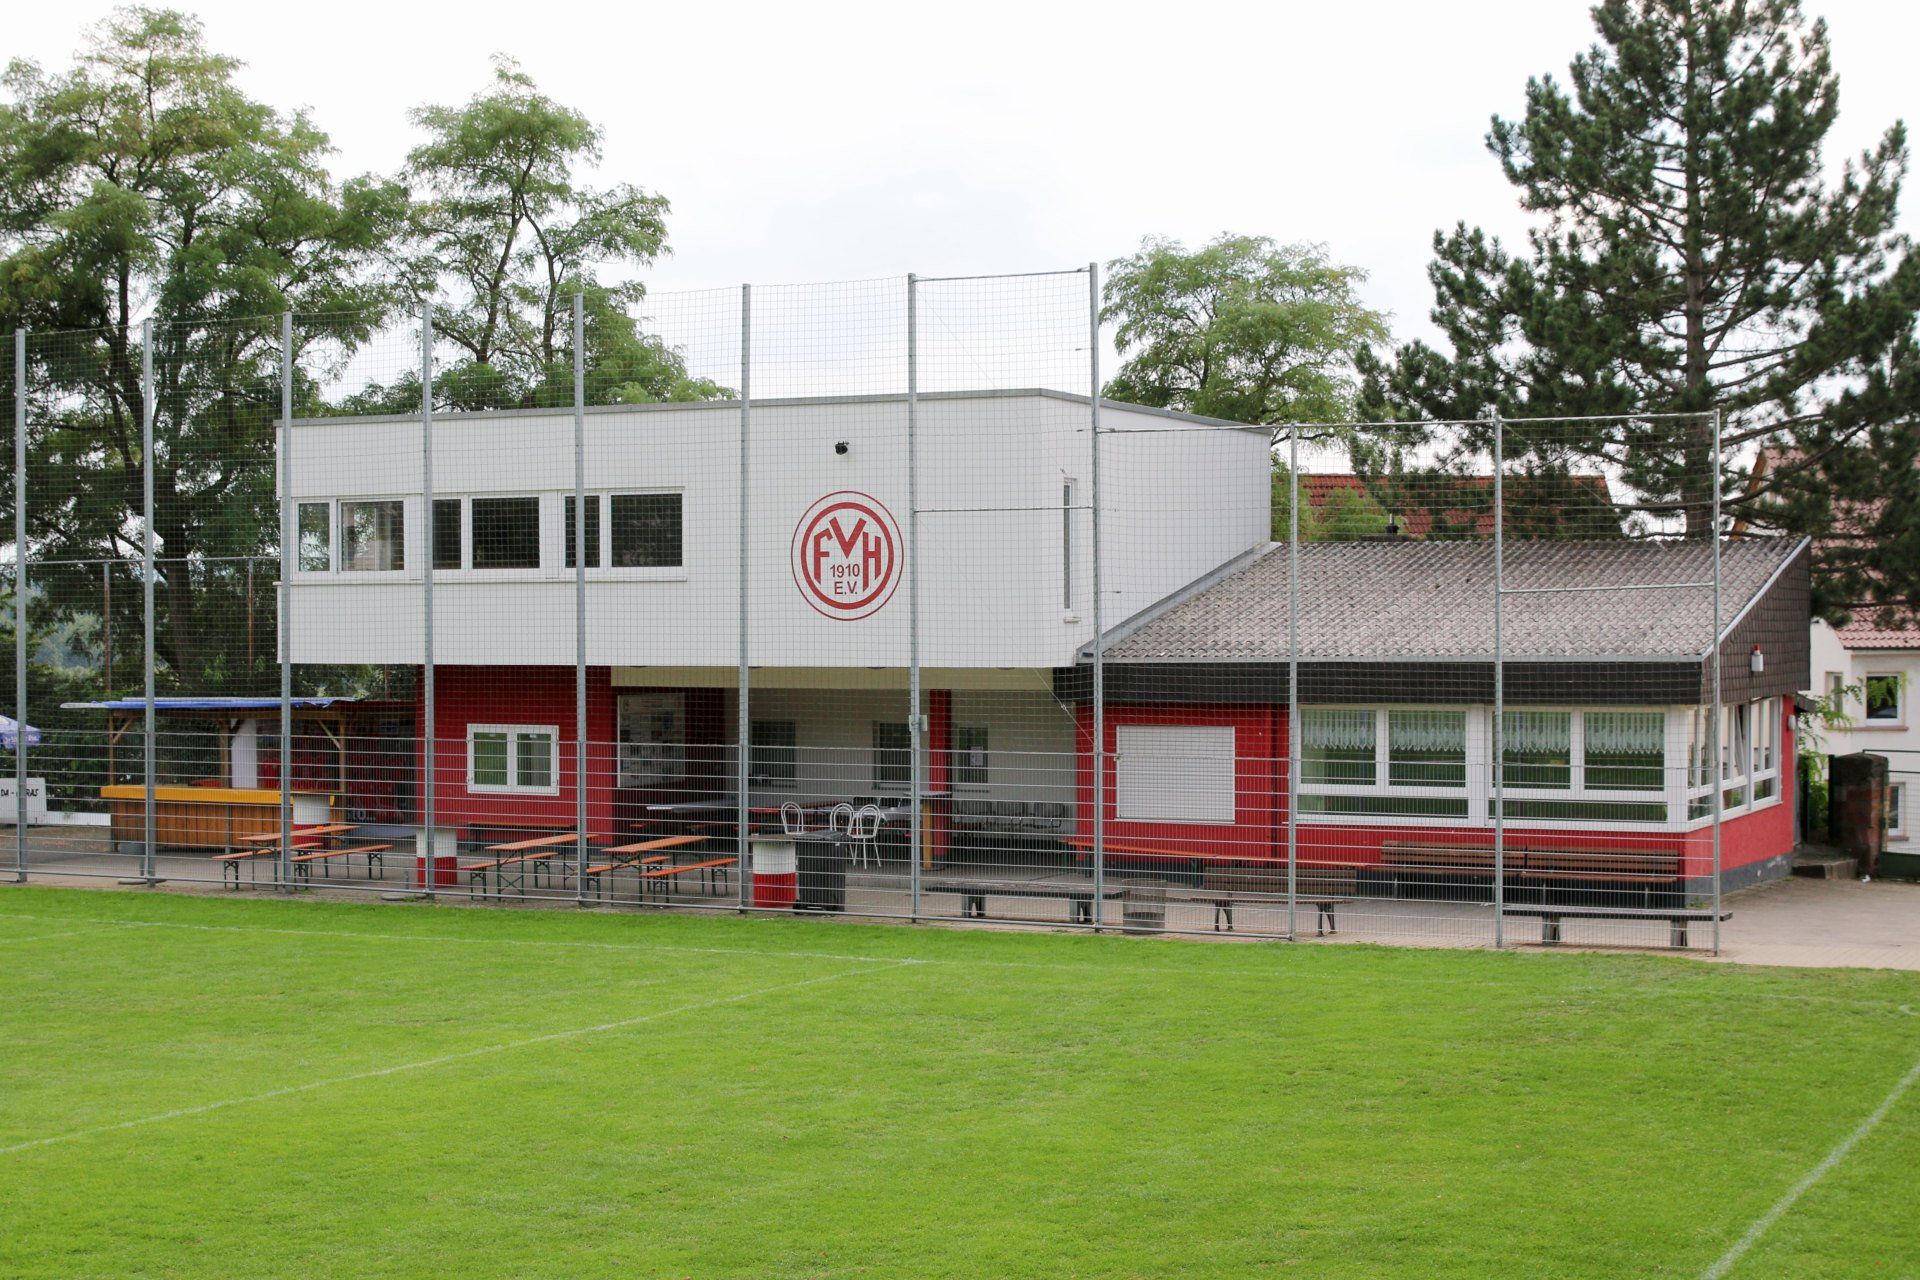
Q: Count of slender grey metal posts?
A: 11